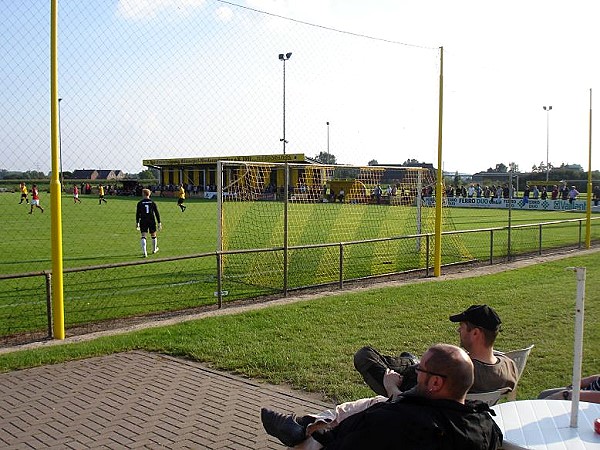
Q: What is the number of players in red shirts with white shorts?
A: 2